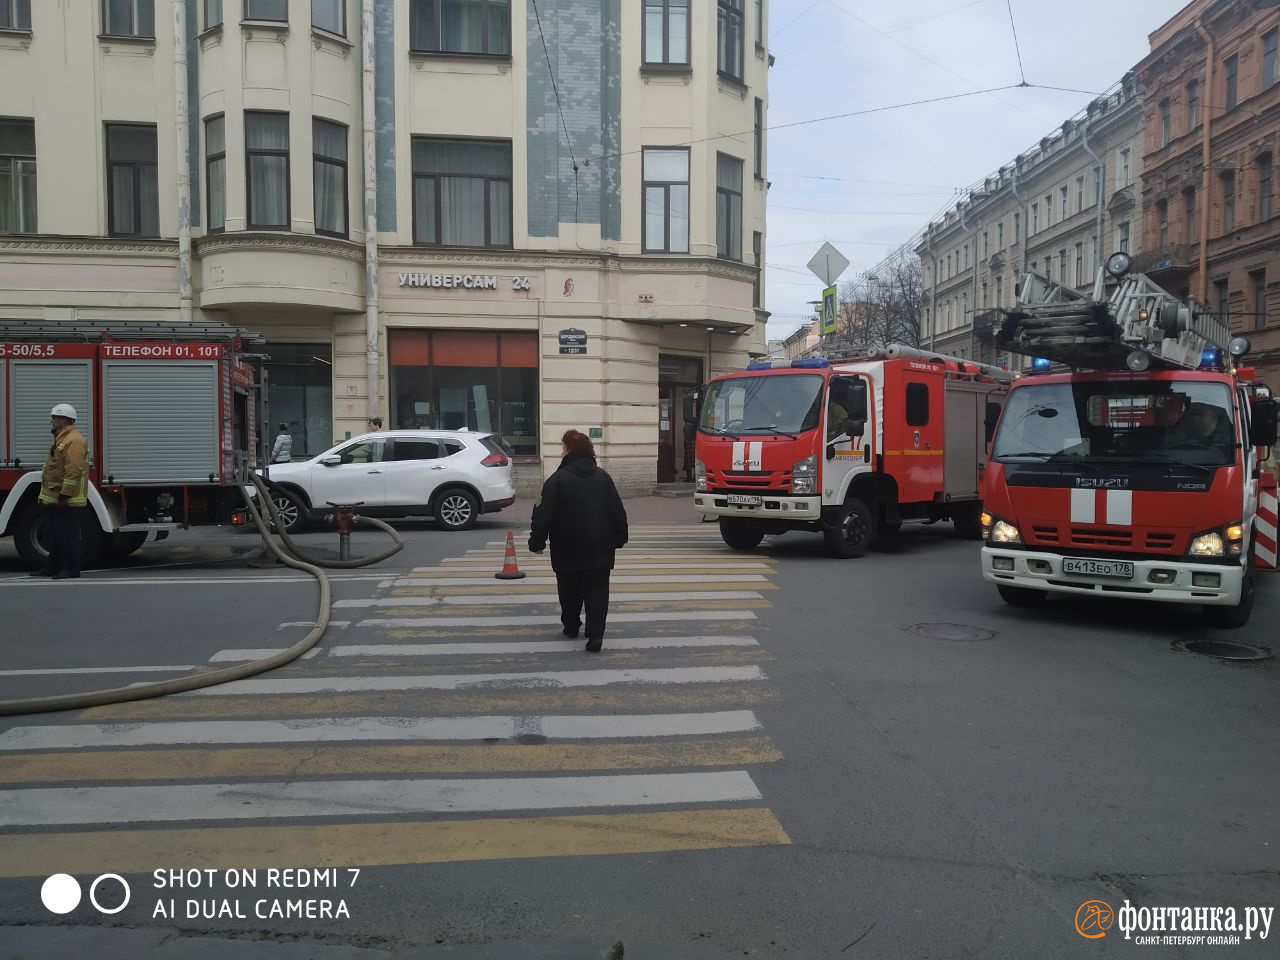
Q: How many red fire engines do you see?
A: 3